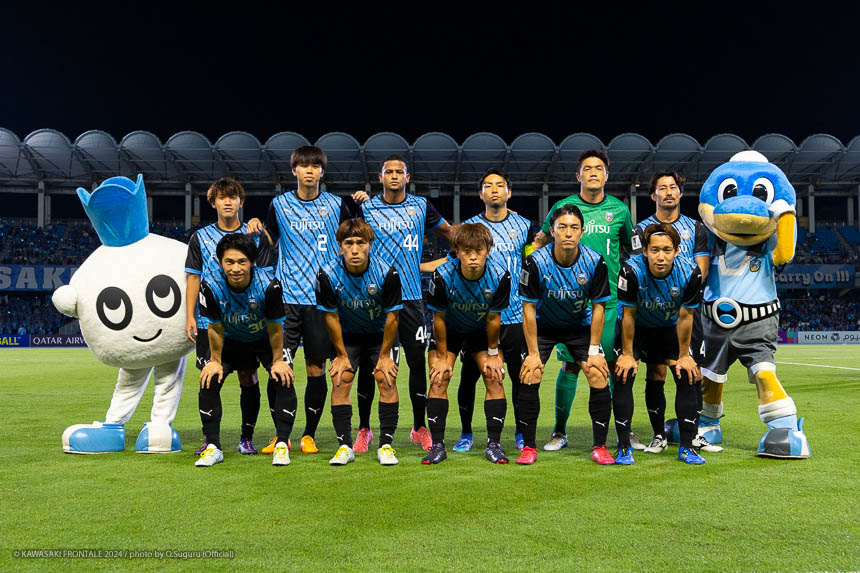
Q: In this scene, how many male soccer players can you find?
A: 11